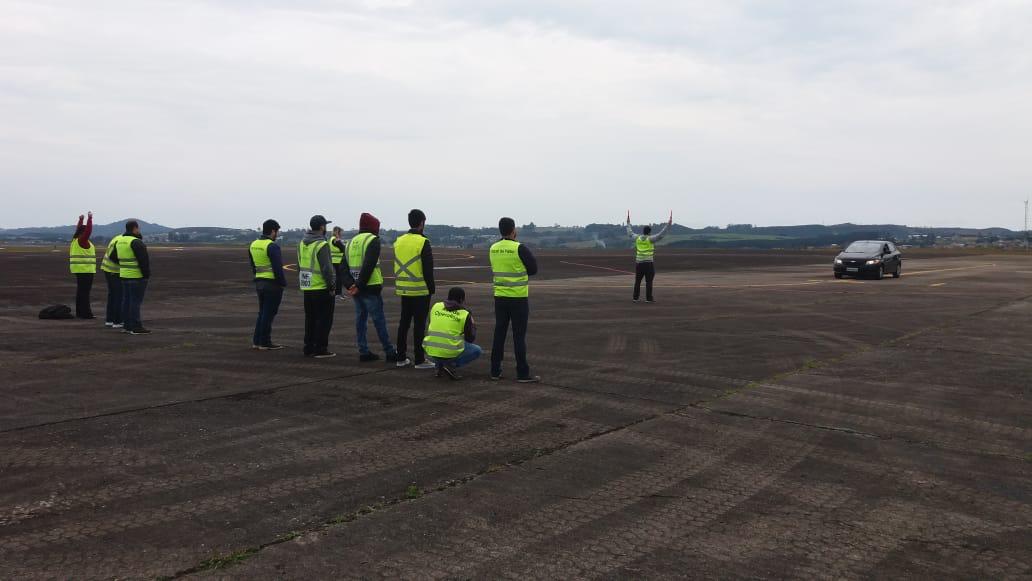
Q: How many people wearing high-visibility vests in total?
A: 11